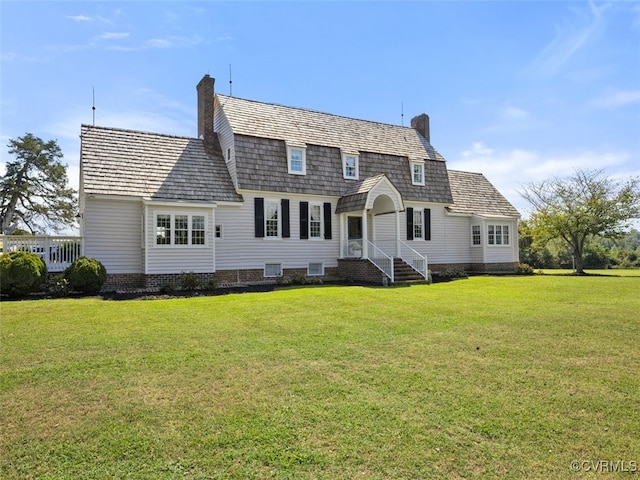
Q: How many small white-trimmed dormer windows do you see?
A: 3